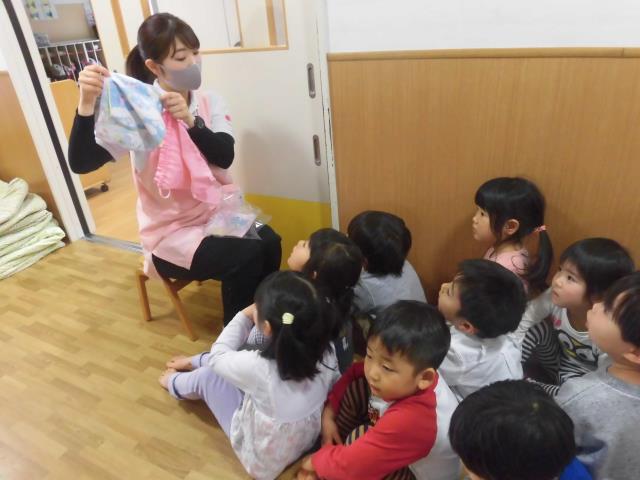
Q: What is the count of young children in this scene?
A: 9